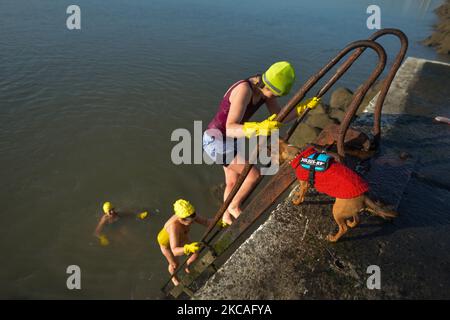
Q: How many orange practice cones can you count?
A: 0